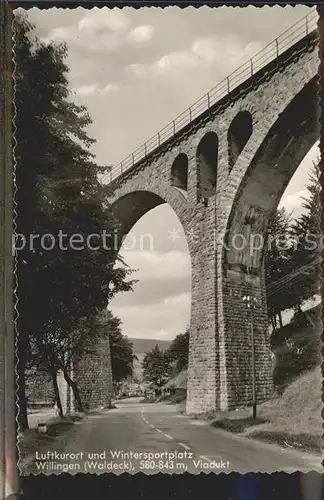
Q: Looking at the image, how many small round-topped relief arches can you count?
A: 3